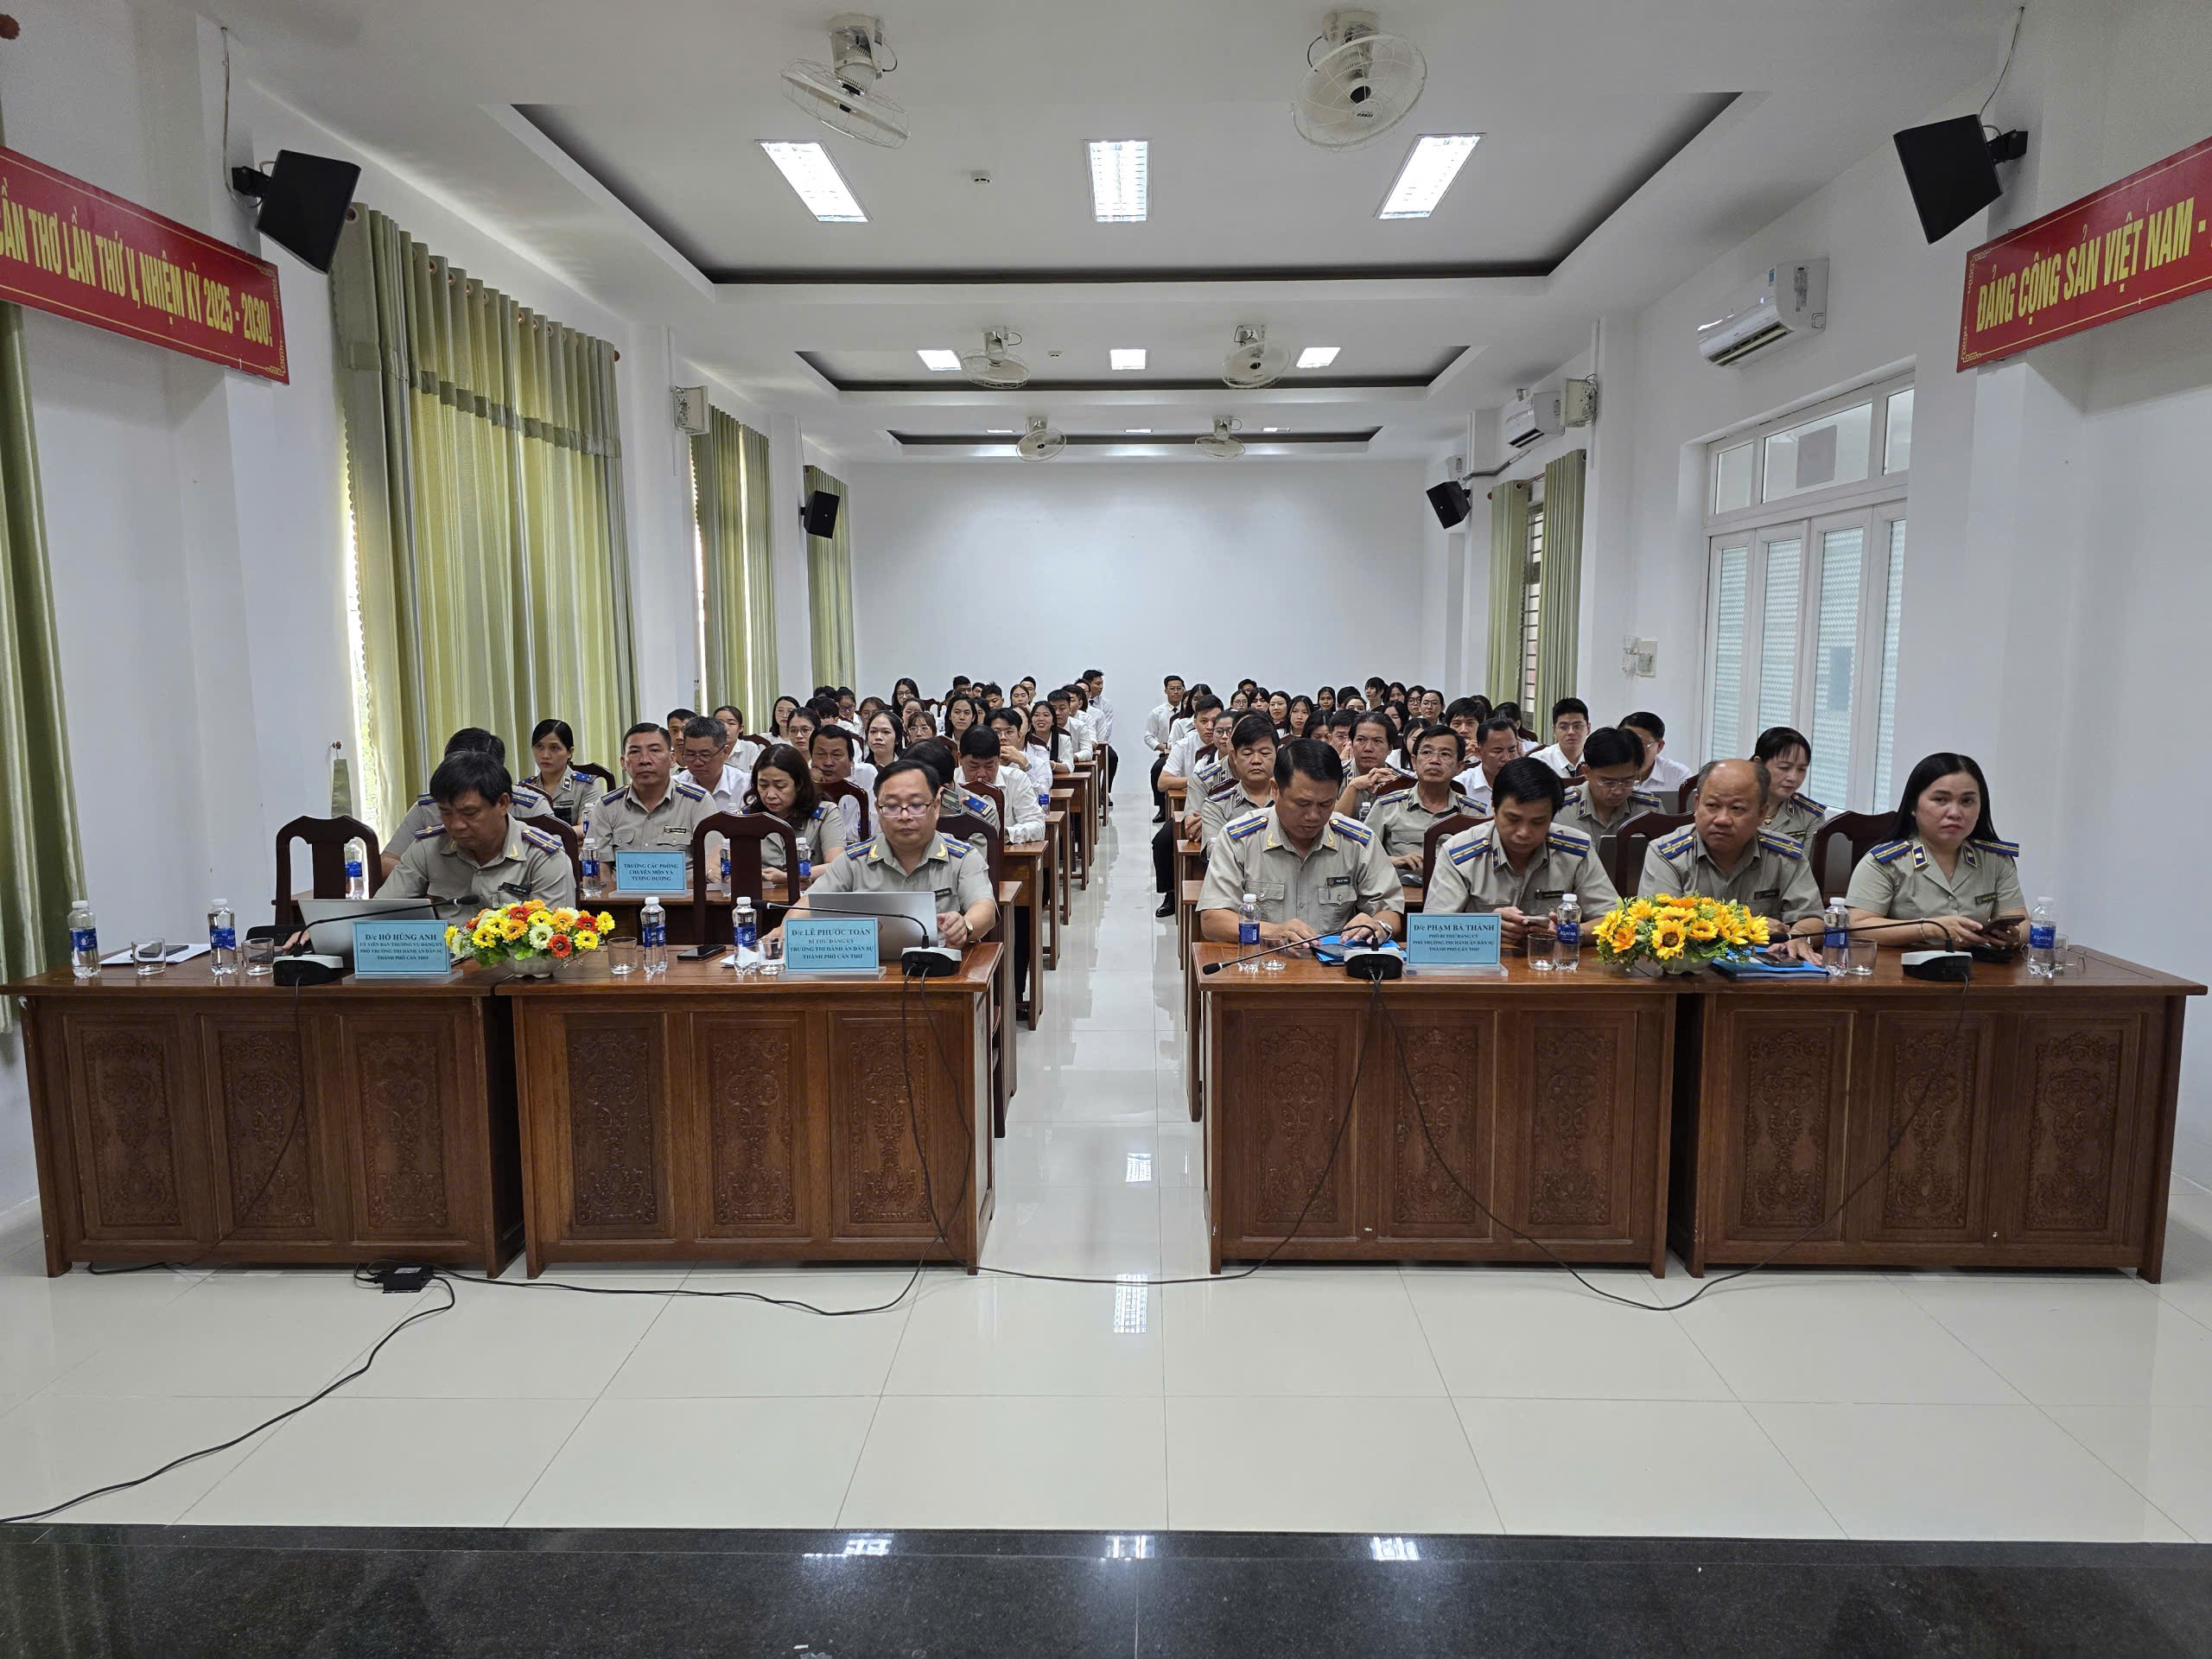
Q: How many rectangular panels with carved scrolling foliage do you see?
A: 12